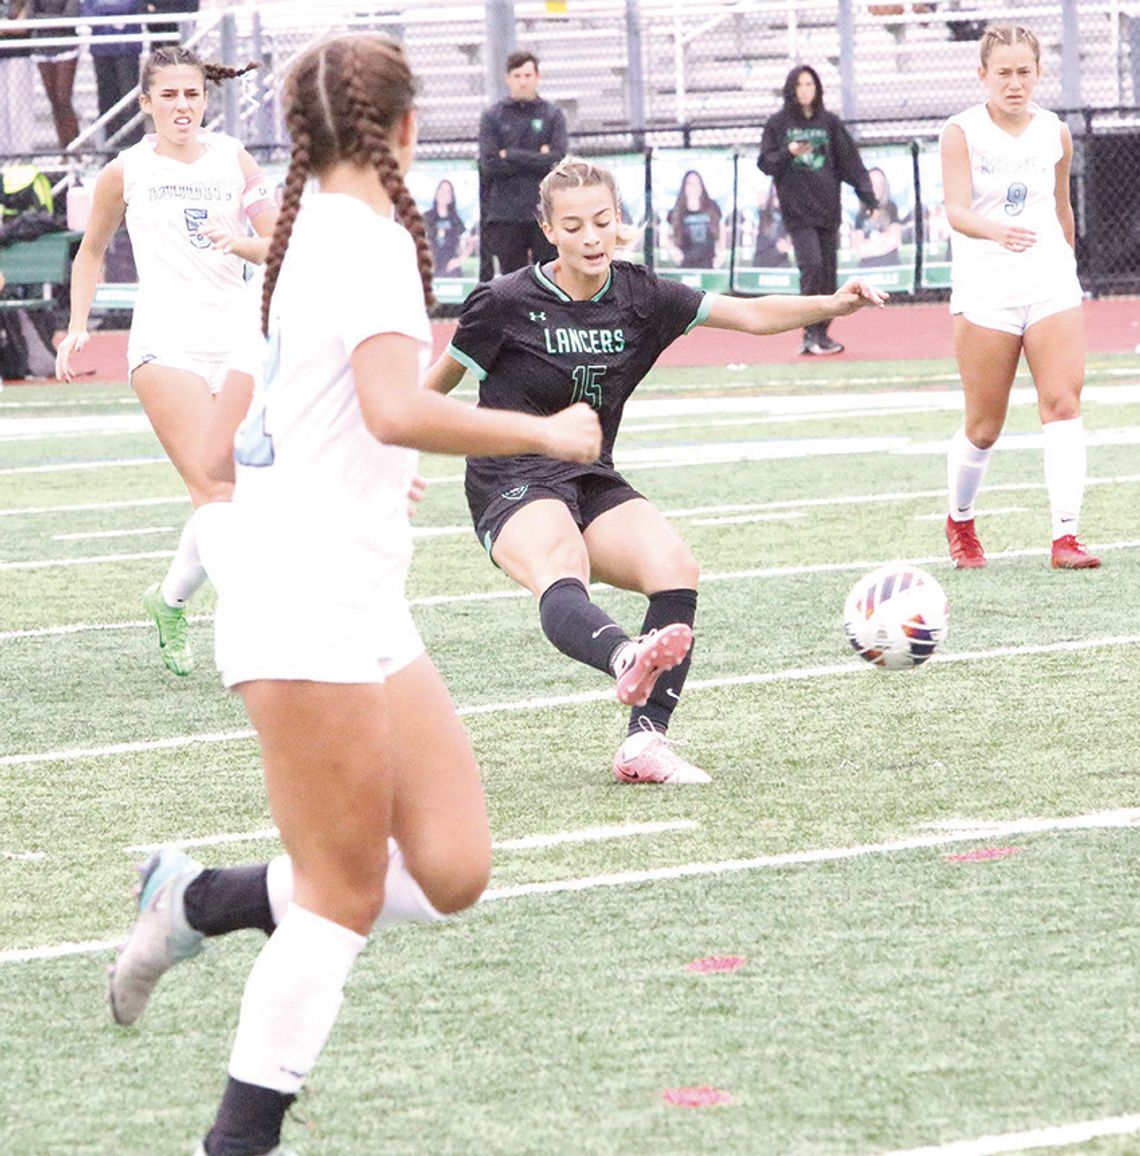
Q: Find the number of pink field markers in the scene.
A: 3